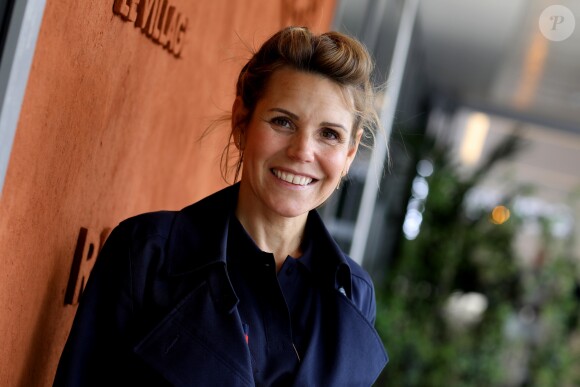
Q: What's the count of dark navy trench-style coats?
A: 1